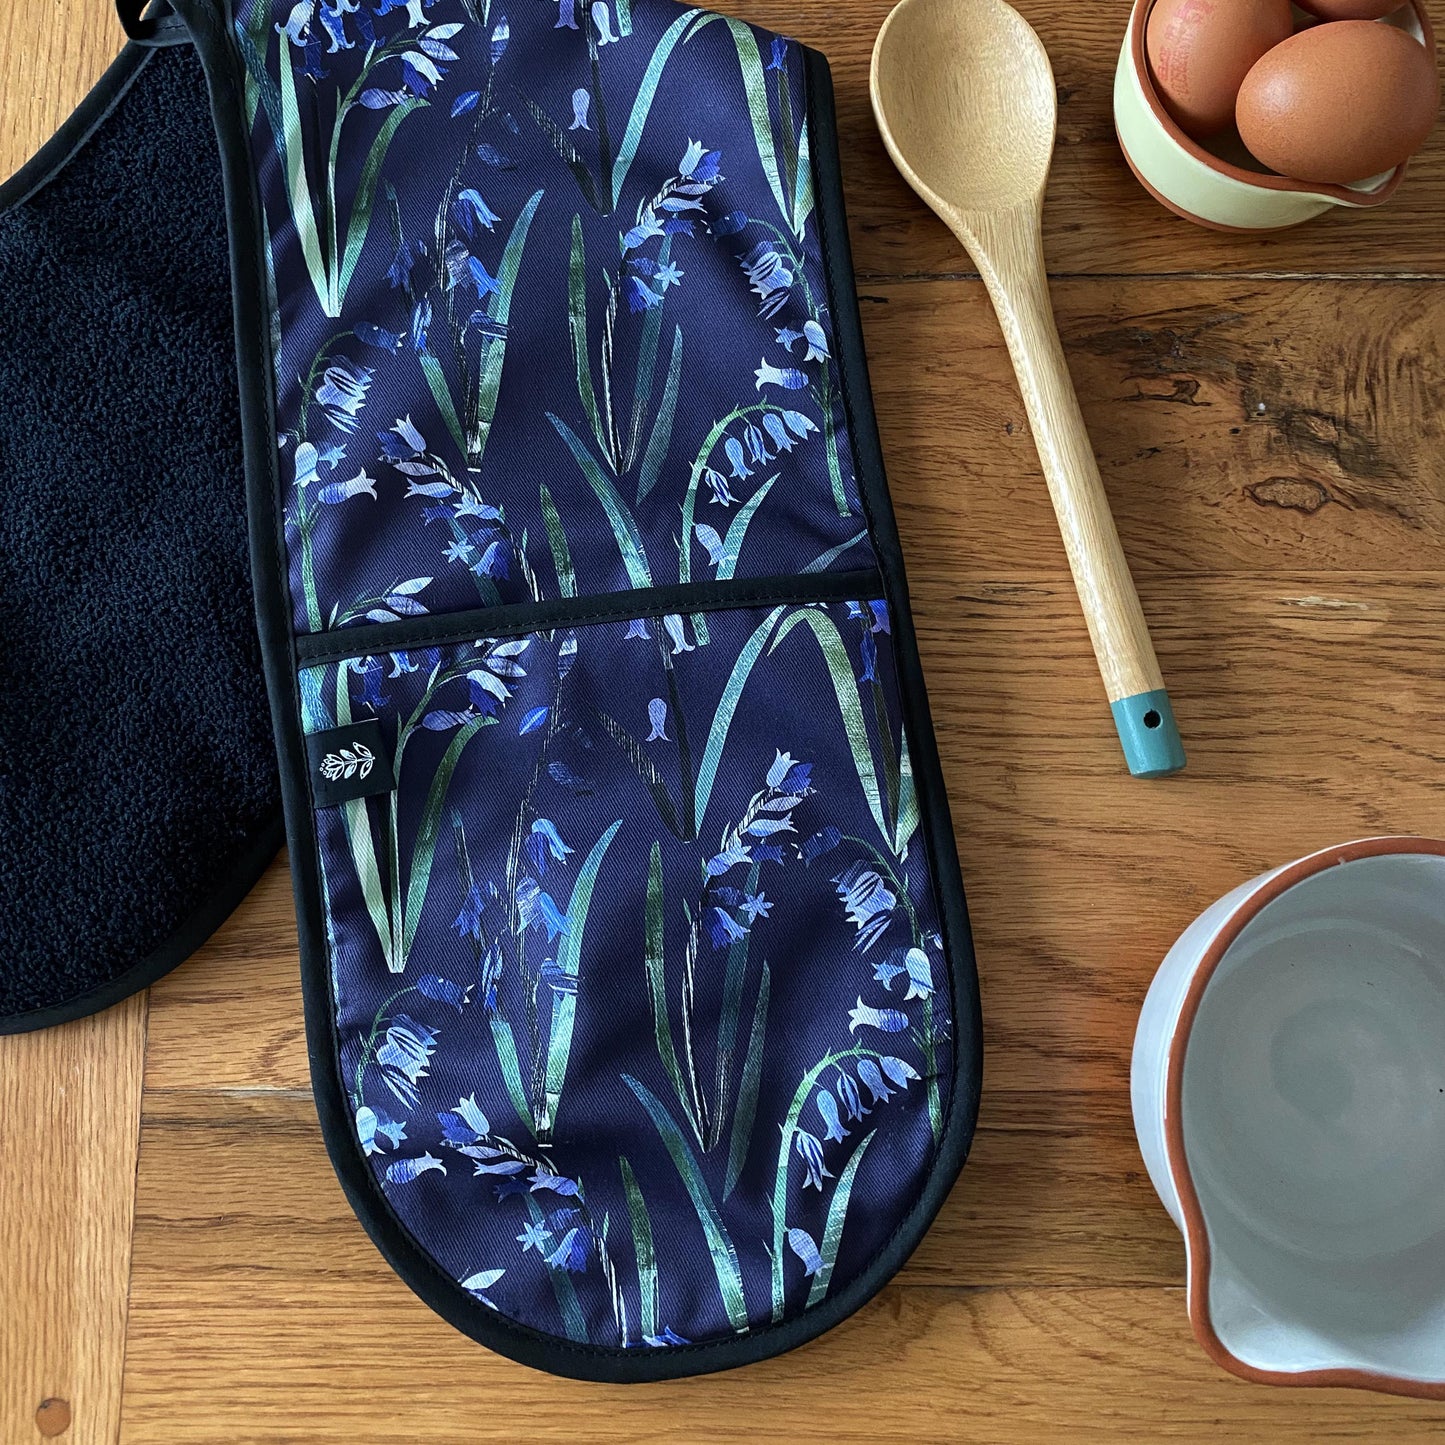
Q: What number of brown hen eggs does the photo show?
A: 3